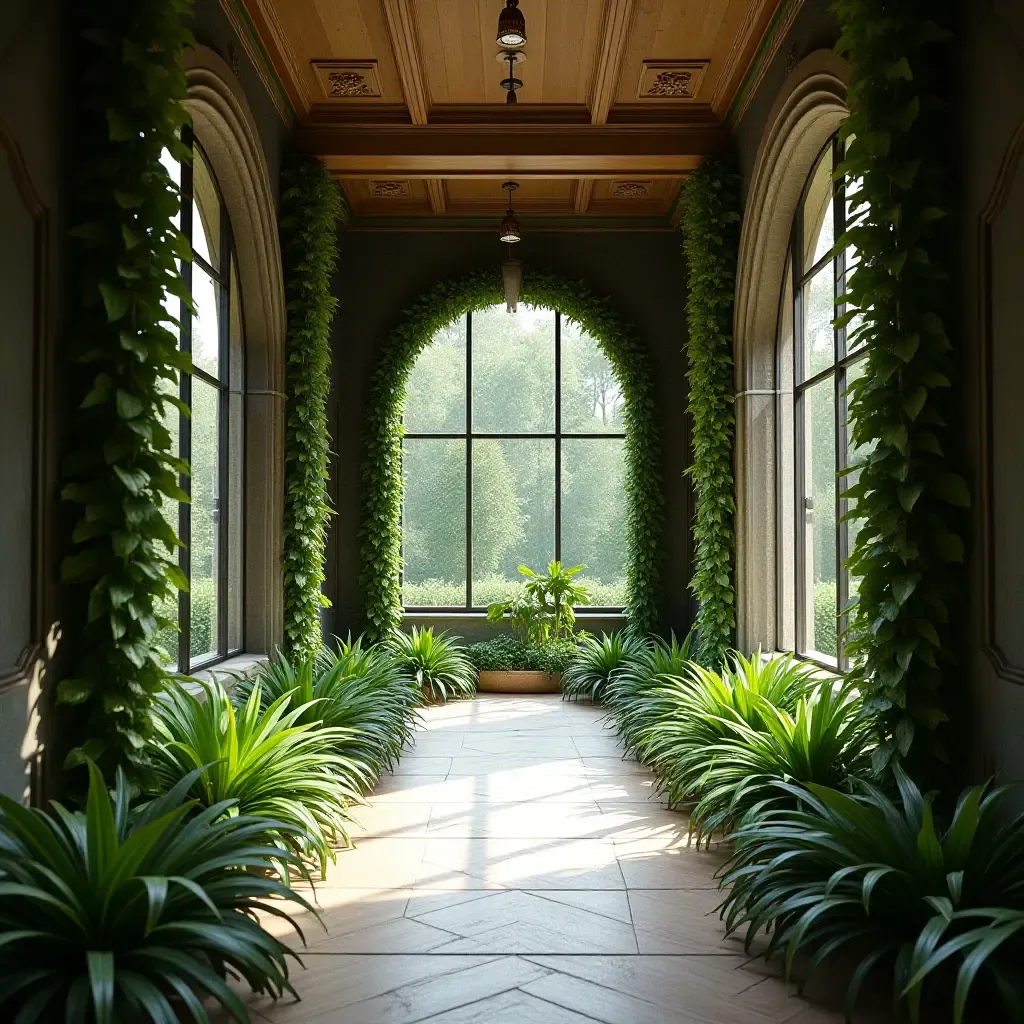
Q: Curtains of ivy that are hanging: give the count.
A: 4